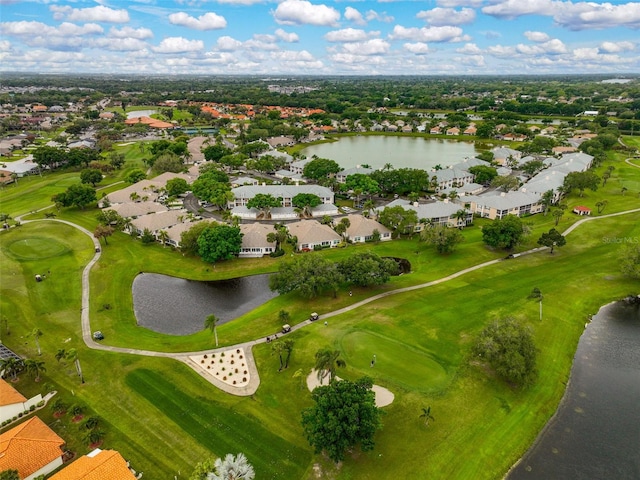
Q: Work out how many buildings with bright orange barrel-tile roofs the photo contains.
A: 3